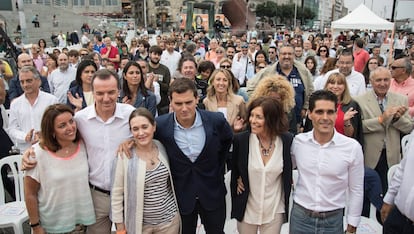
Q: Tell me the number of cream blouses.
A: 1